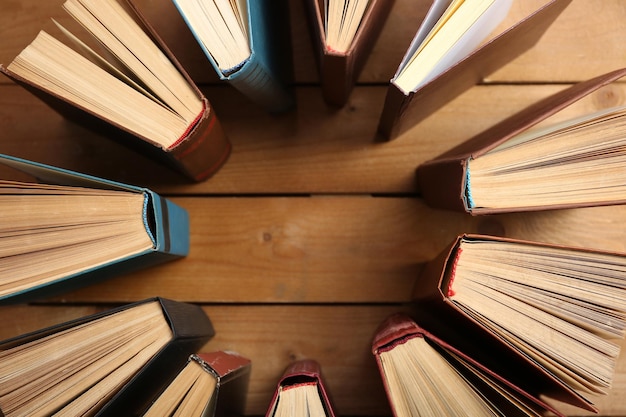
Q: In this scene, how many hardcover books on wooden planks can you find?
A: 11